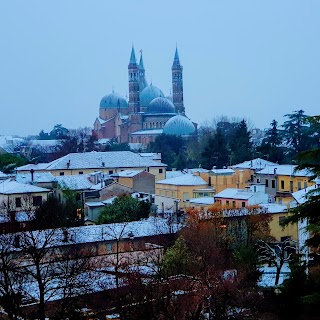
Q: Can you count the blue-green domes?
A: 4